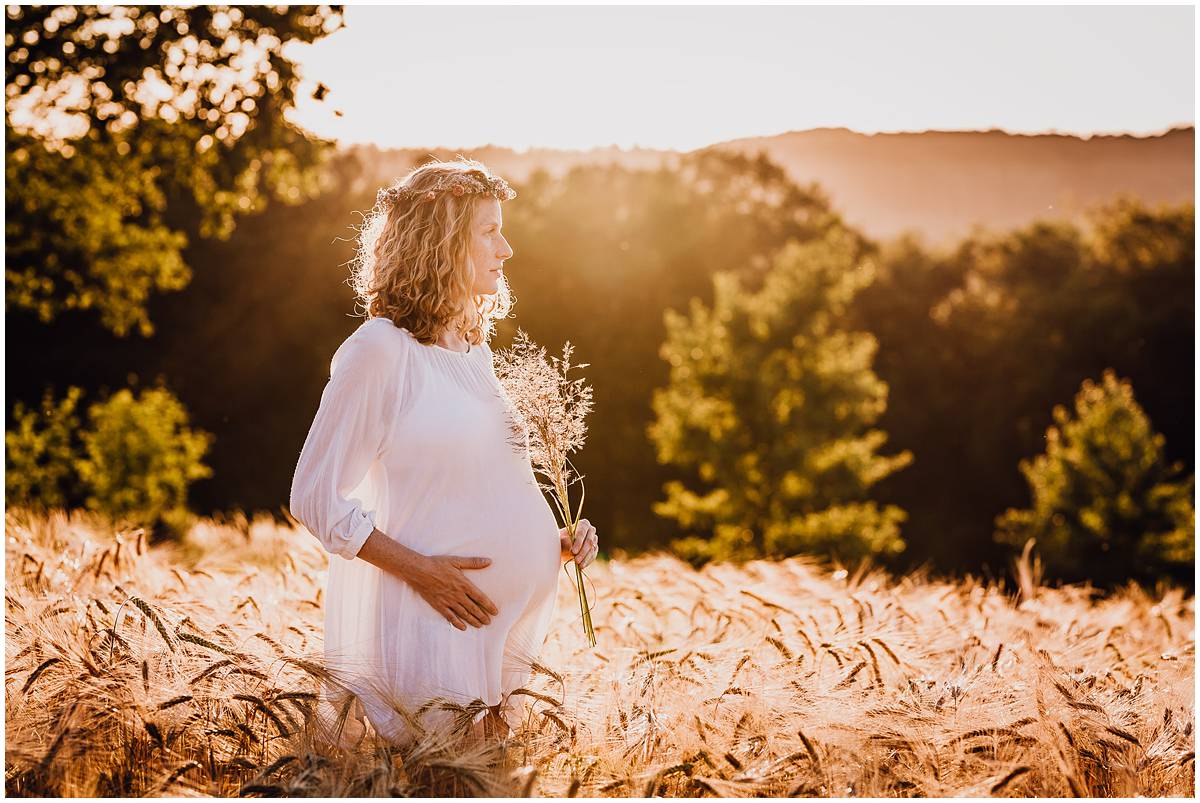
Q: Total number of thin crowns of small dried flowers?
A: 1